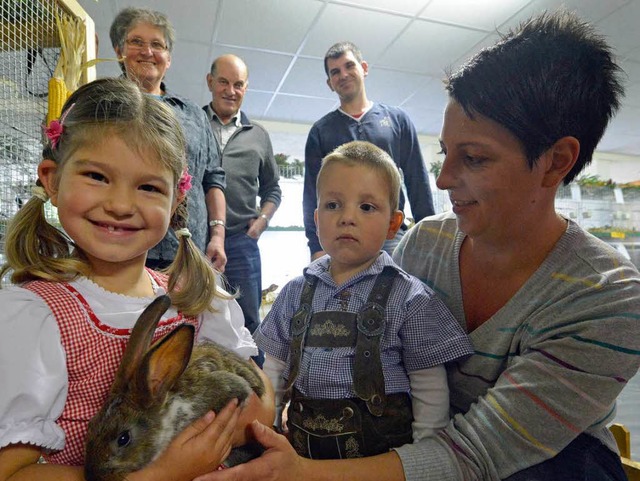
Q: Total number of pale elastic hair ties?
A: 2